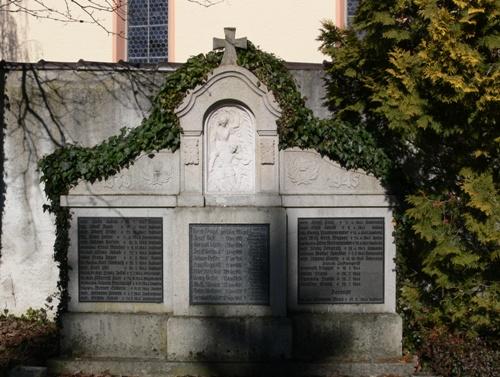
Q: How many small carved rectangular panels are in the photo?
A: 2